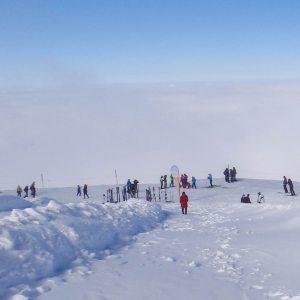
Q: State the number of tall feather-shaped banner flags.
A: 1